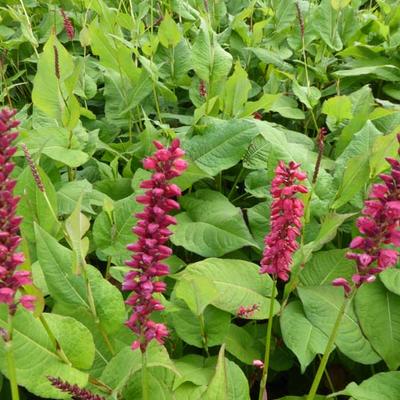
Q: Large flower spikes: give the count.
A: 4